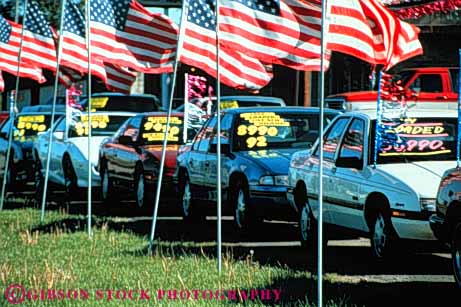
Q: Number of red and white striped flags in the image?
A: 7